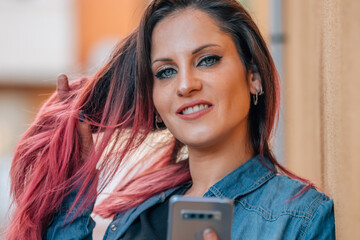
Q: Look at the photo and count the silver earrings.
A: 3